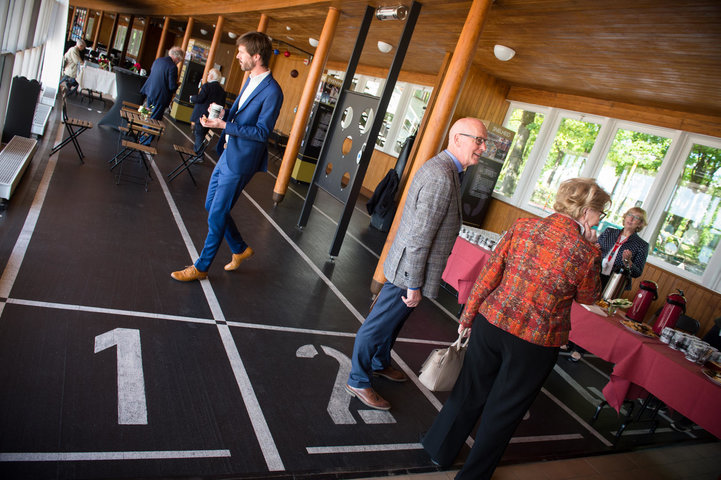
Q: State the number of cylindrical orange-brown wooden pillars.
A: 6